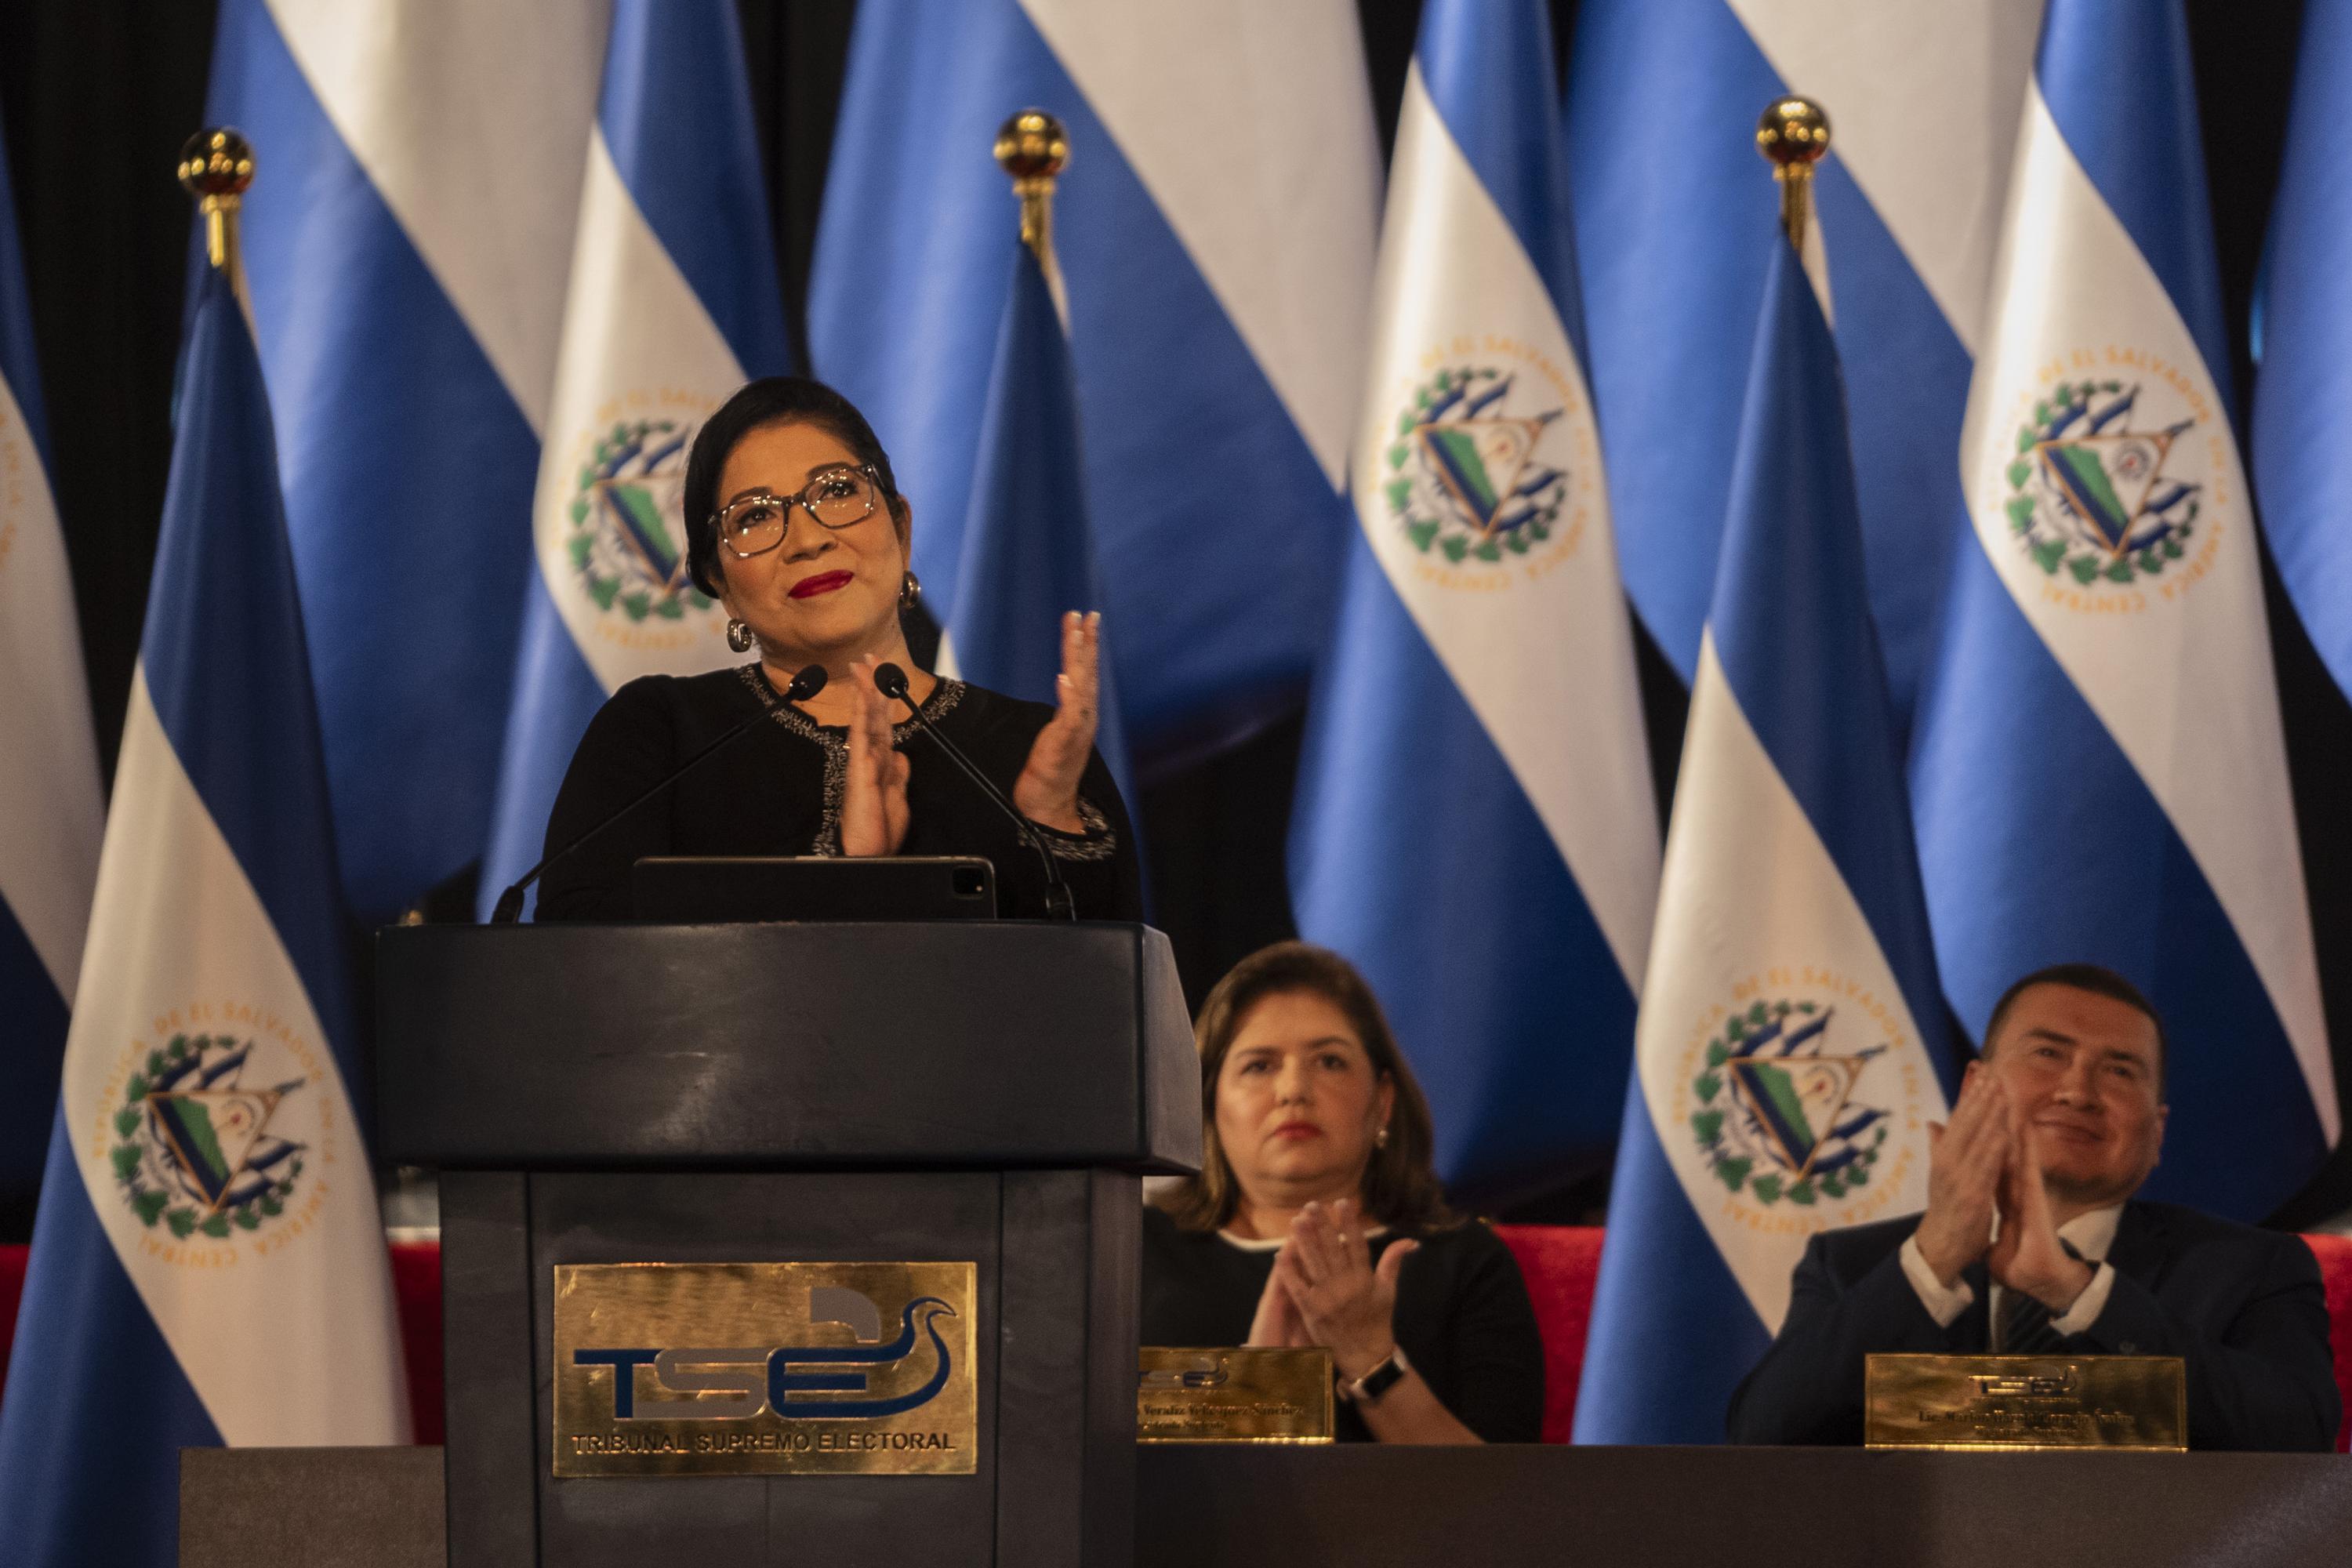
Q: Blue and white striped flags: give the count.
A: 11